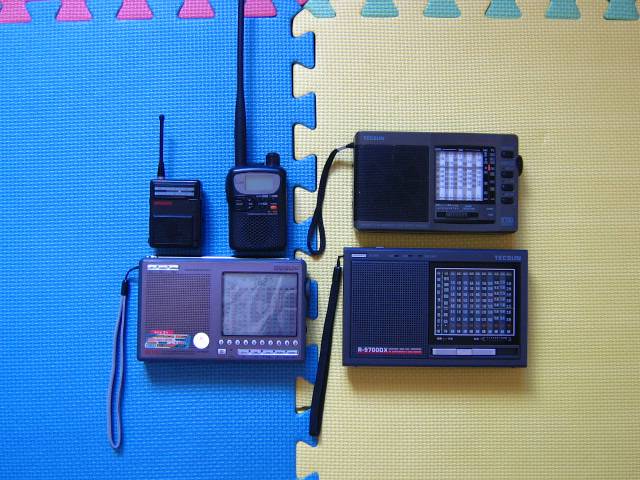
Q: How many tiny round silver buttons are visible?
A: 10